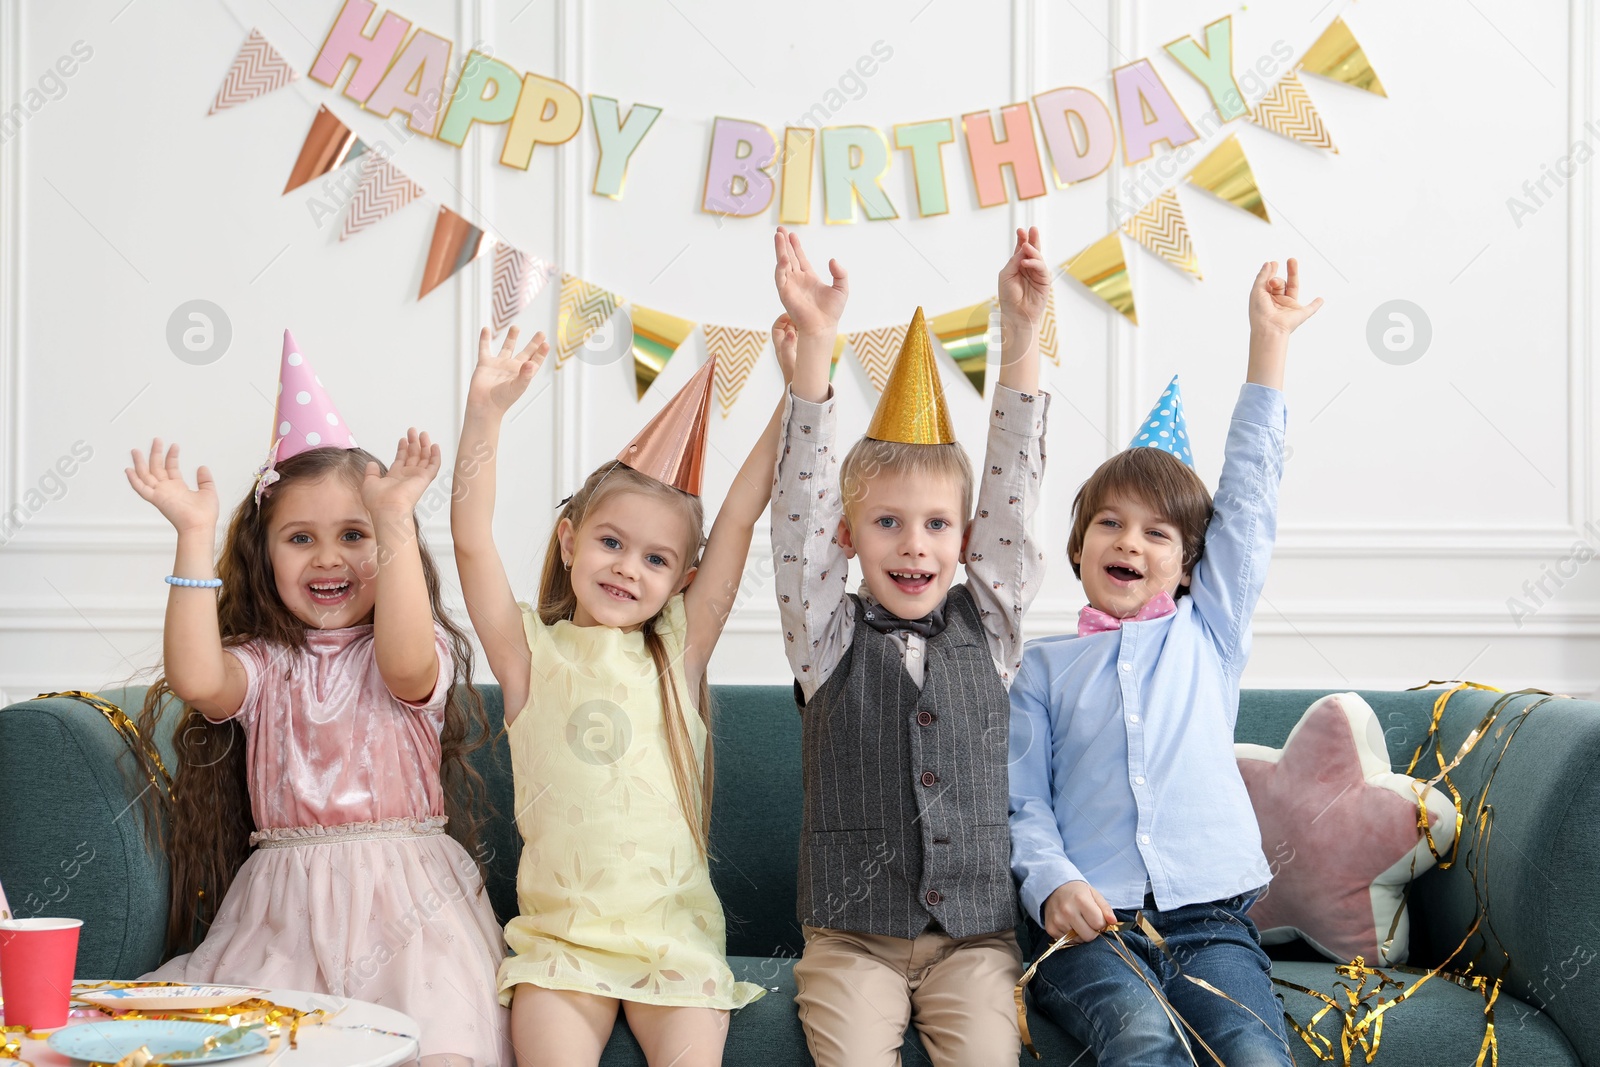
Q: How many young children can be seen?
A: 4